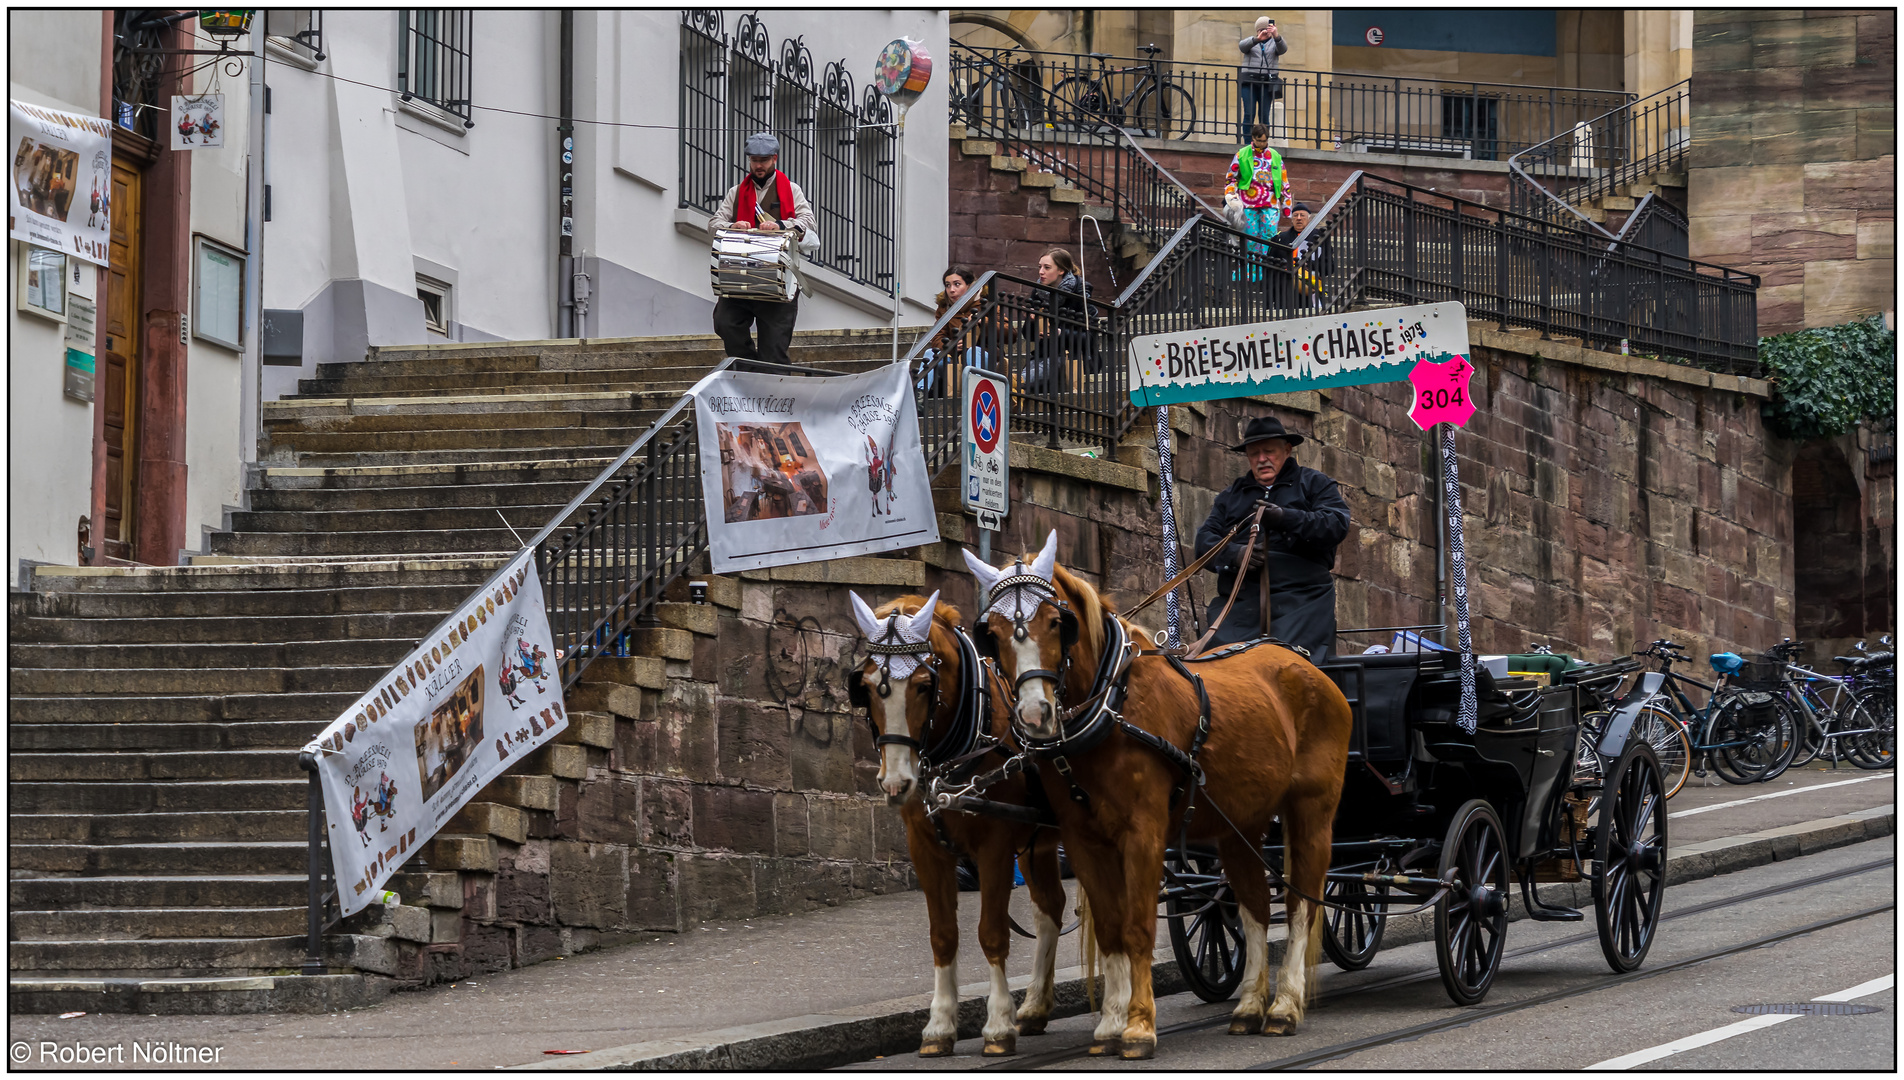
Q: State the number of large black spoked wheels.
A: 4